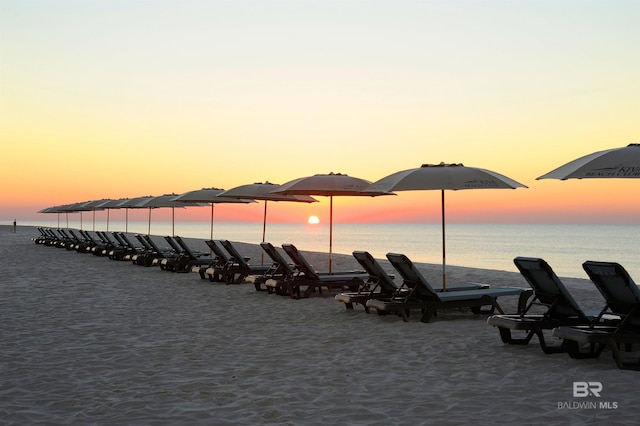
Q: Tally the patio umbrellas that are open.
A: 13